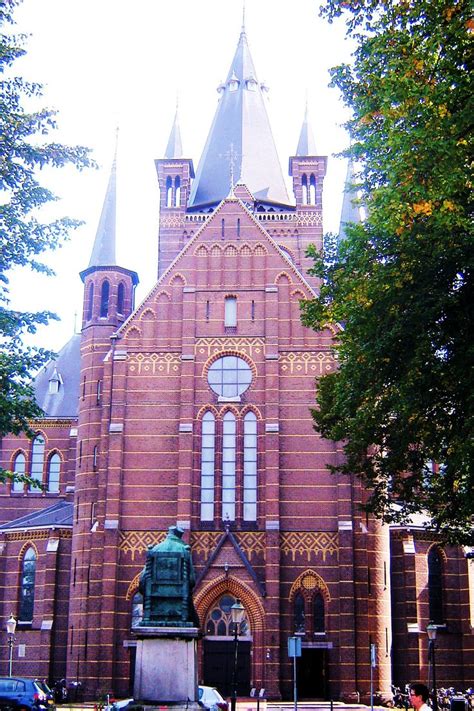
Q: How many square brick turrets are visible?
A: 2